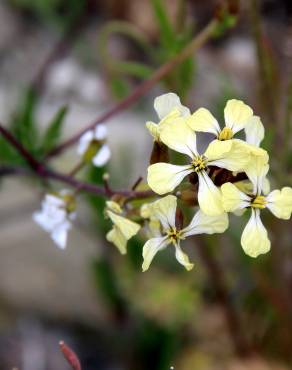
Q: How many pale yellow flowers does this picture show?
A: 6